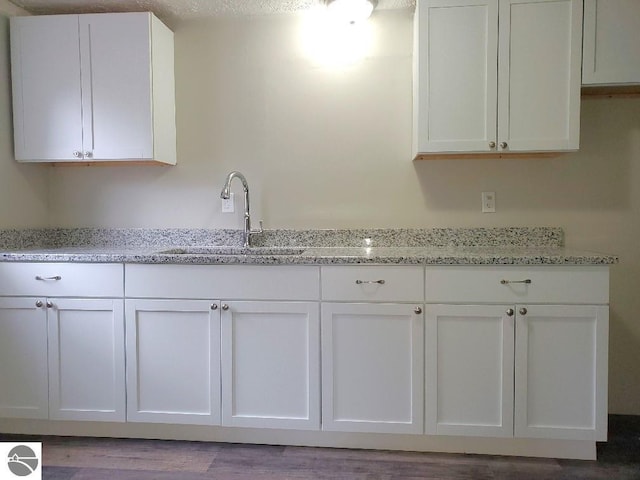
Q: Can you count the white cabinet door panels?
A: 12